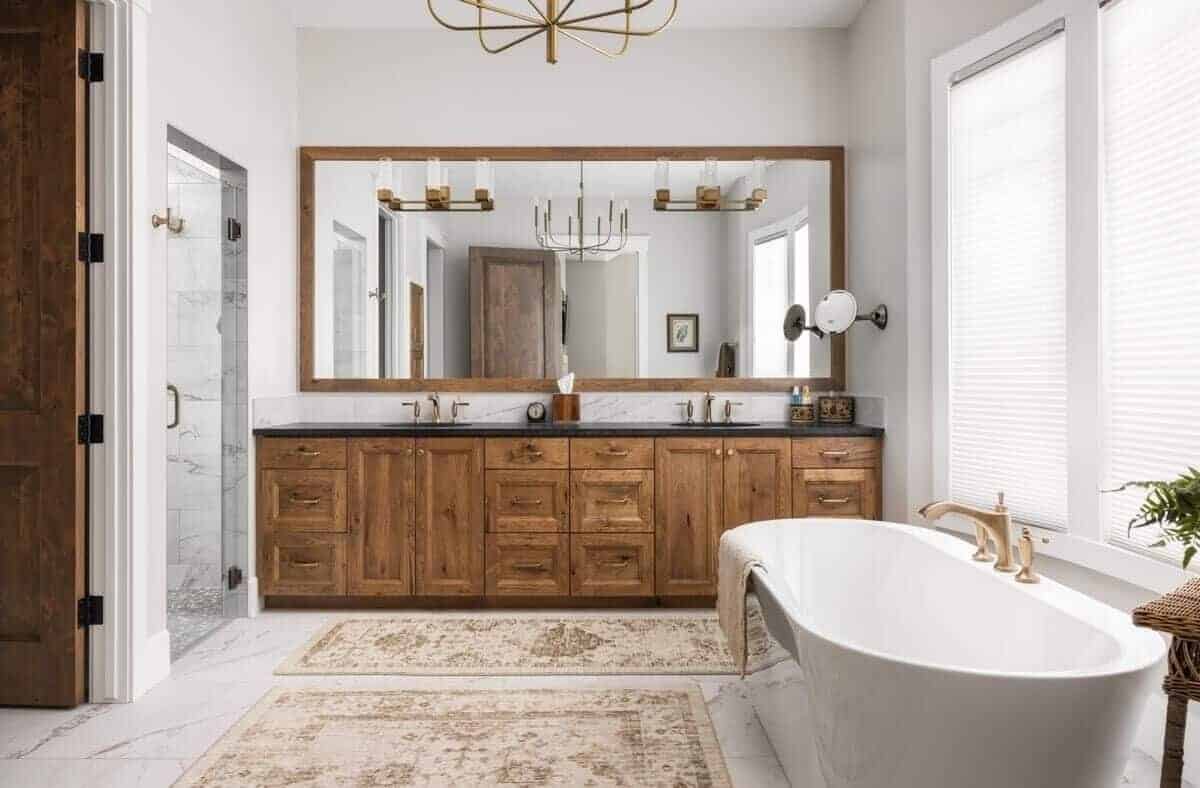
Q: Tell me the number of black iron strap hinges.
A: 4